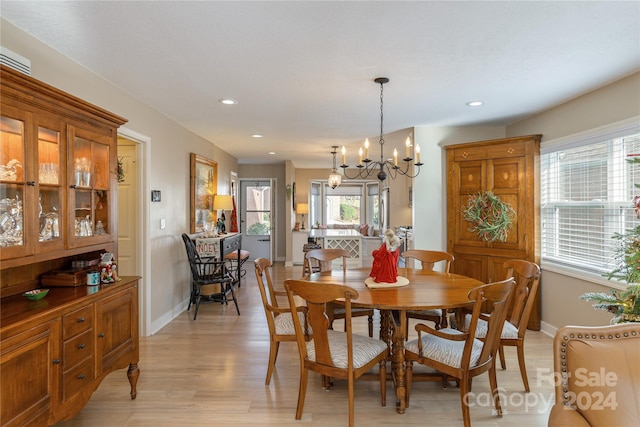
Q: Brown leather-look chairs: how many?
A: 1